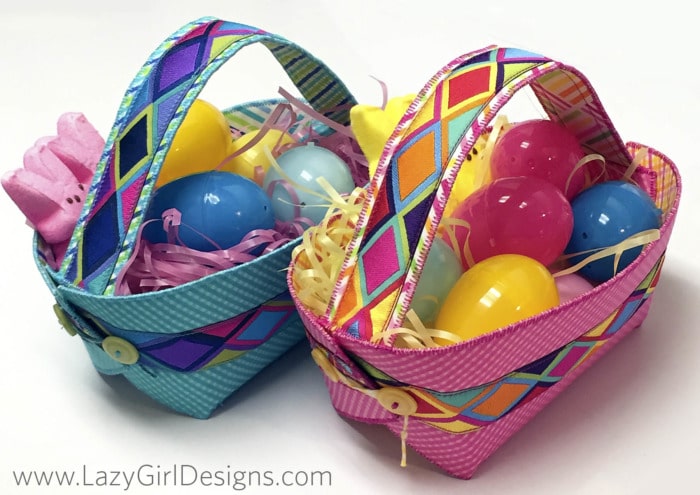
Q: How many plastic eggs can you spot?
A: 10